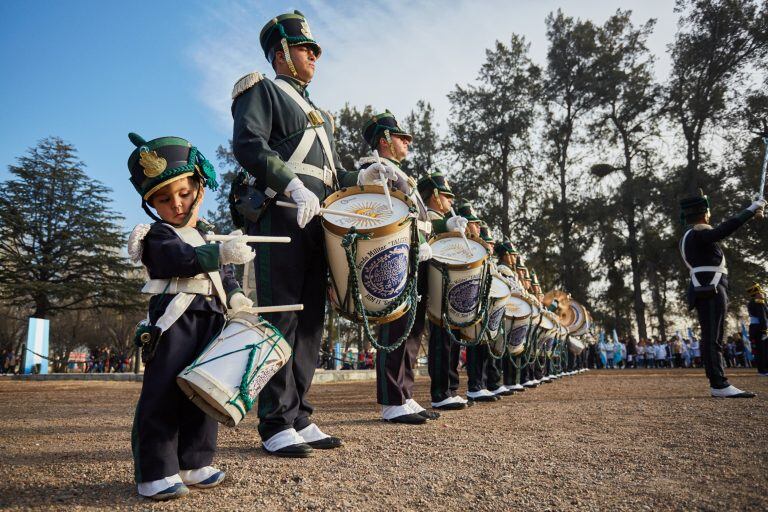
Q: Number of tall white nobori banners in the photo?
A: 0